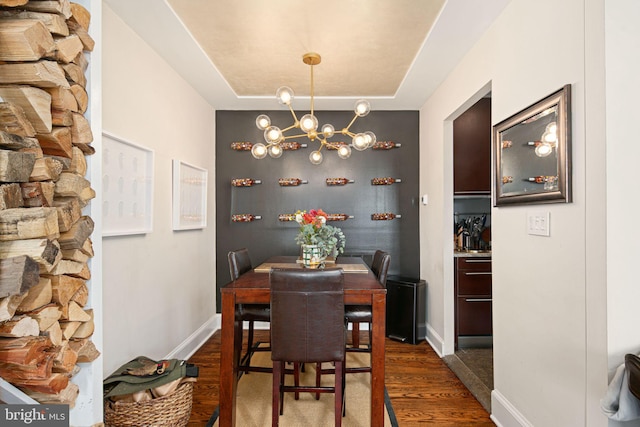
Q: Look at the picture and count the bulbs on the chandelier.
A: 12